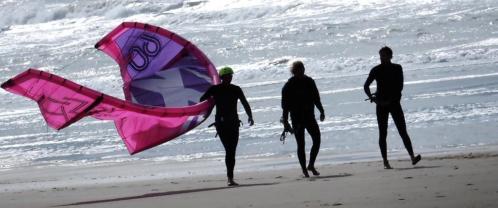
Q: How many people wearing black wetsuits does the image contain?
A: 3